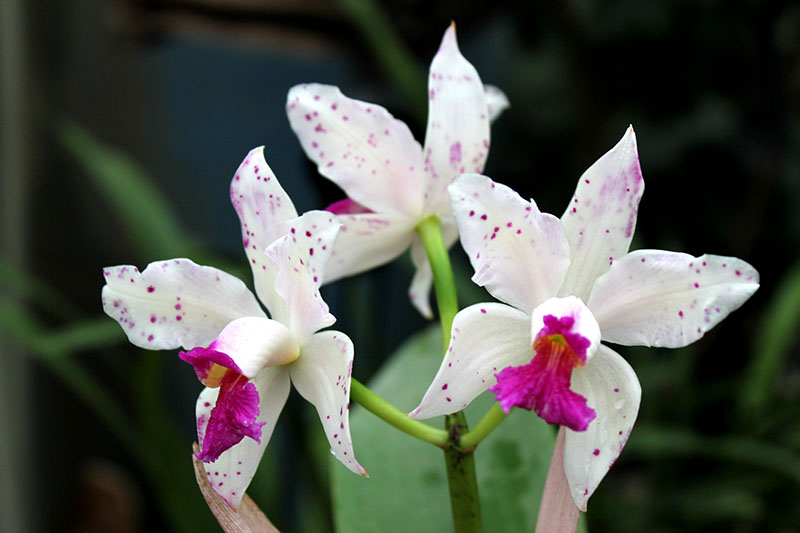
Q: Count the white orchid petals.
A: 15